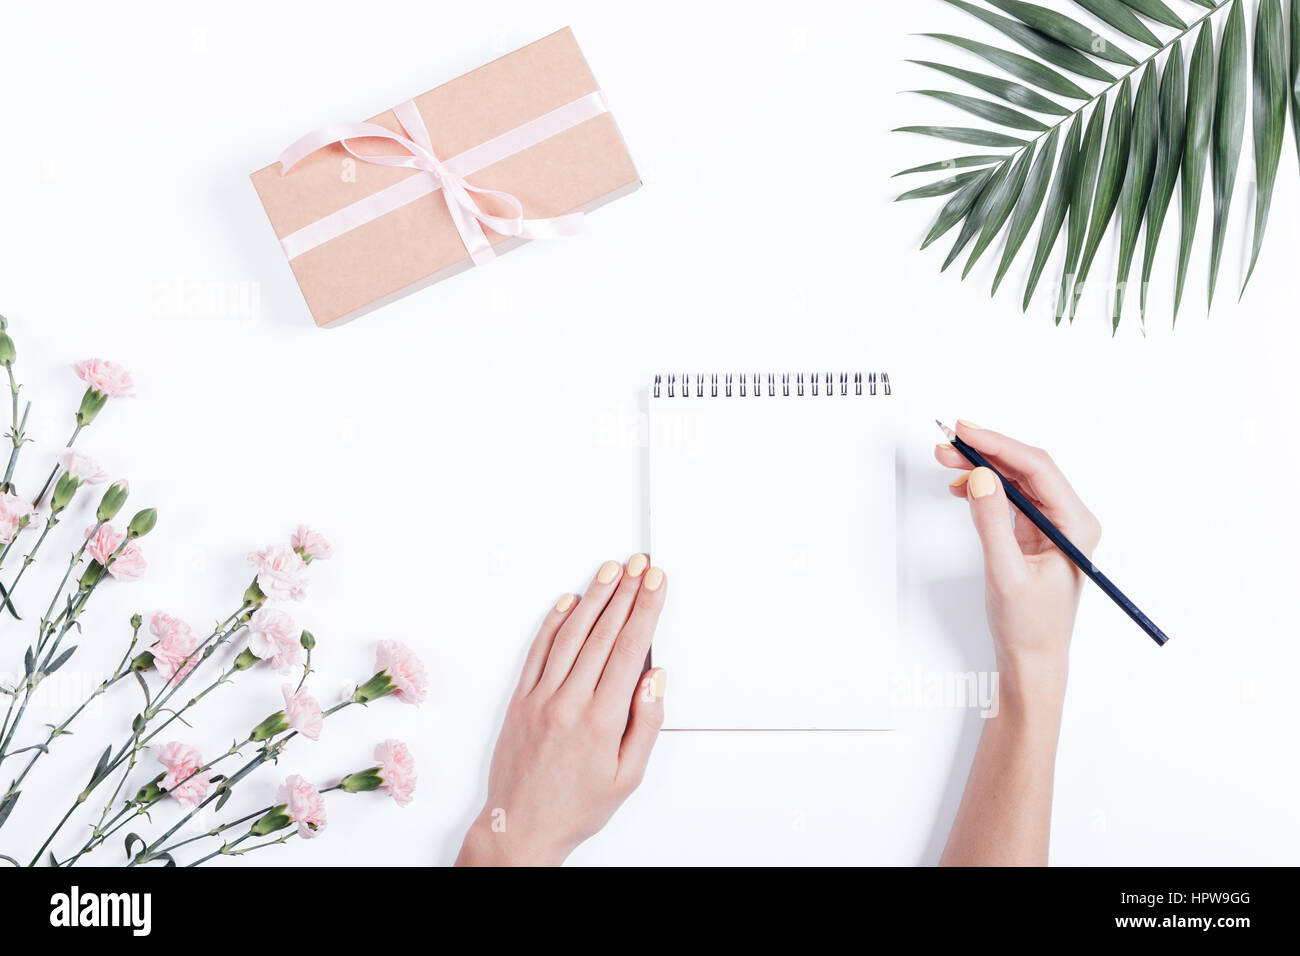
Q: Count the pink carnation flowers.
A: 13